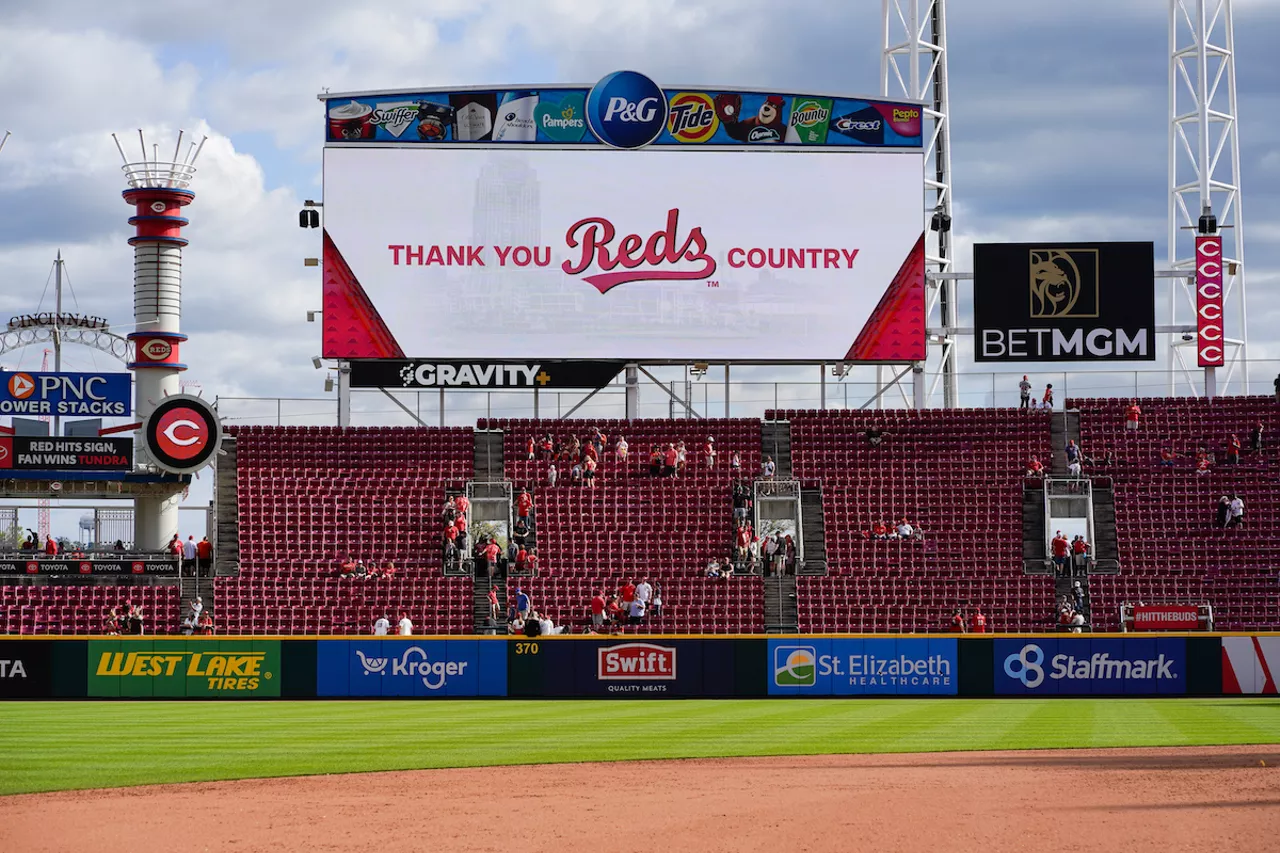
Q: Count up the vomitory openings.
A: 3